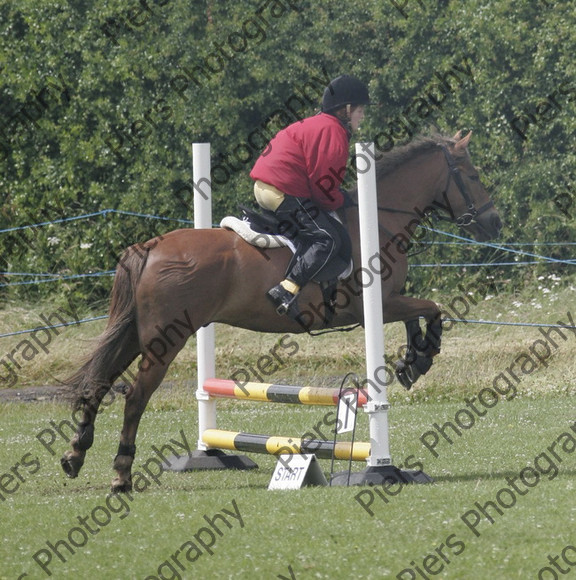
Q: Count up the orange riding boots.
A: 0